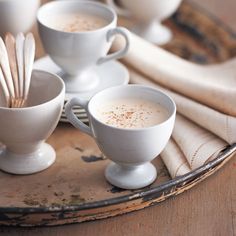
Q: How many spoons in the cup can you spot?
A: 5